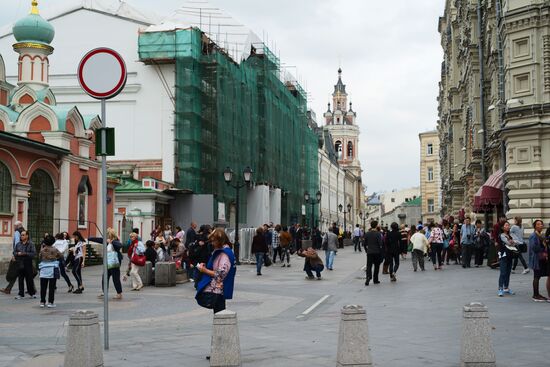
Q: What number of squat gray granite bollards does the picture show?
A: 4